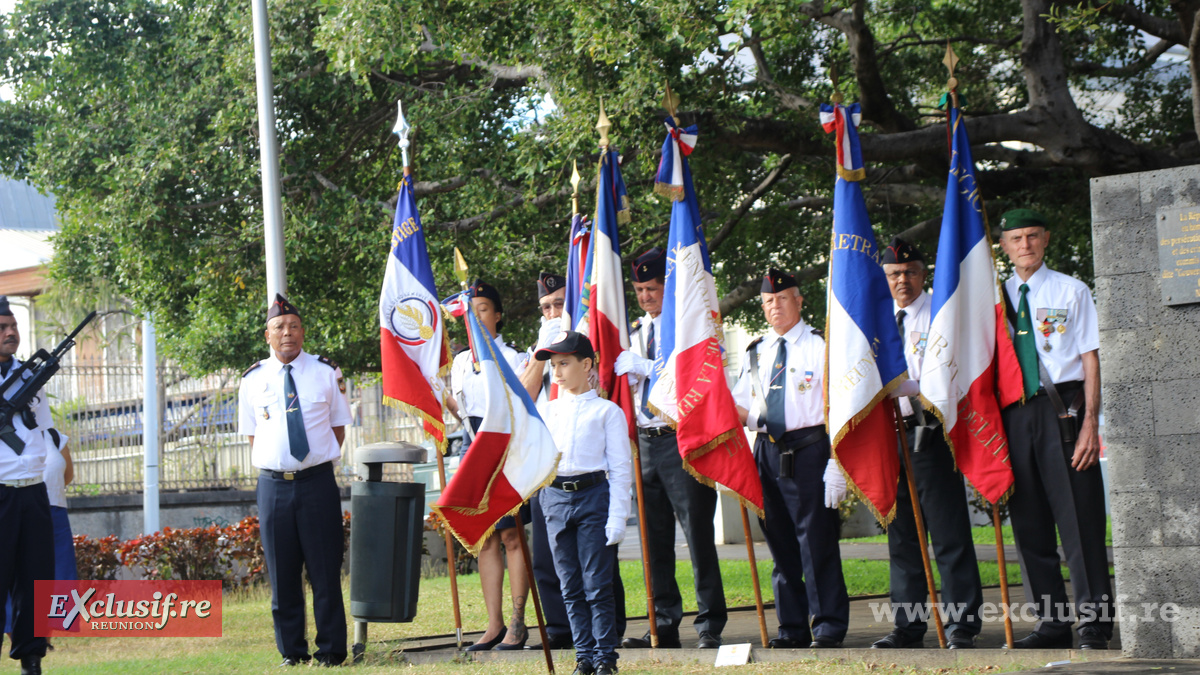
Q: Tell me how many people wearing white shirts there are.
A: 10